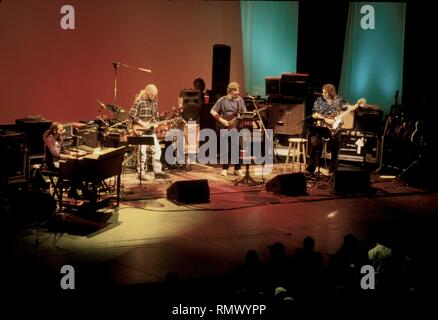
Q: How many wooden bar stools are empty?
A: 1